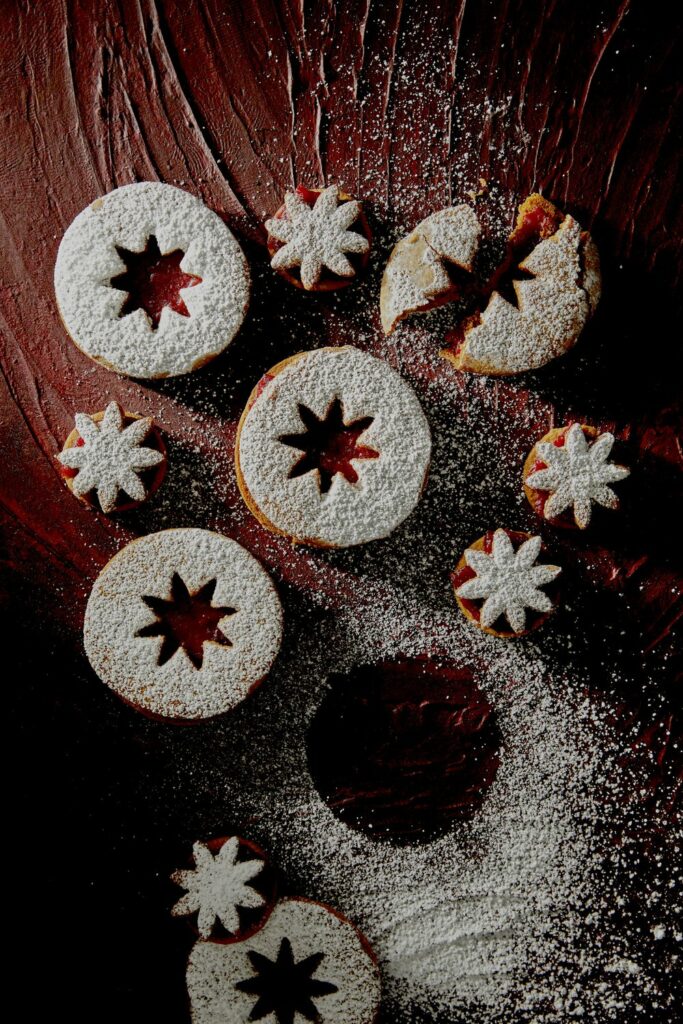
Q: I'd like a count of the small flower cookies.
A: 5